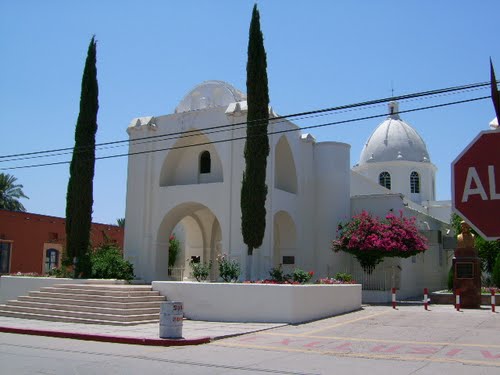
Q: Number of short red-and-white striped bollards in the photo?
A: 4